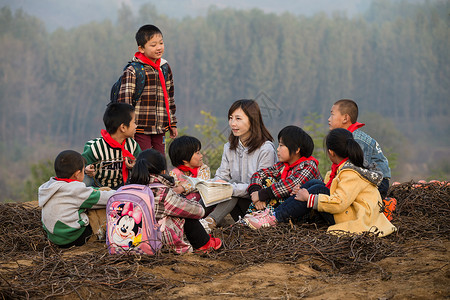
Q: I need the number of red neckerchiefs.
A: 7